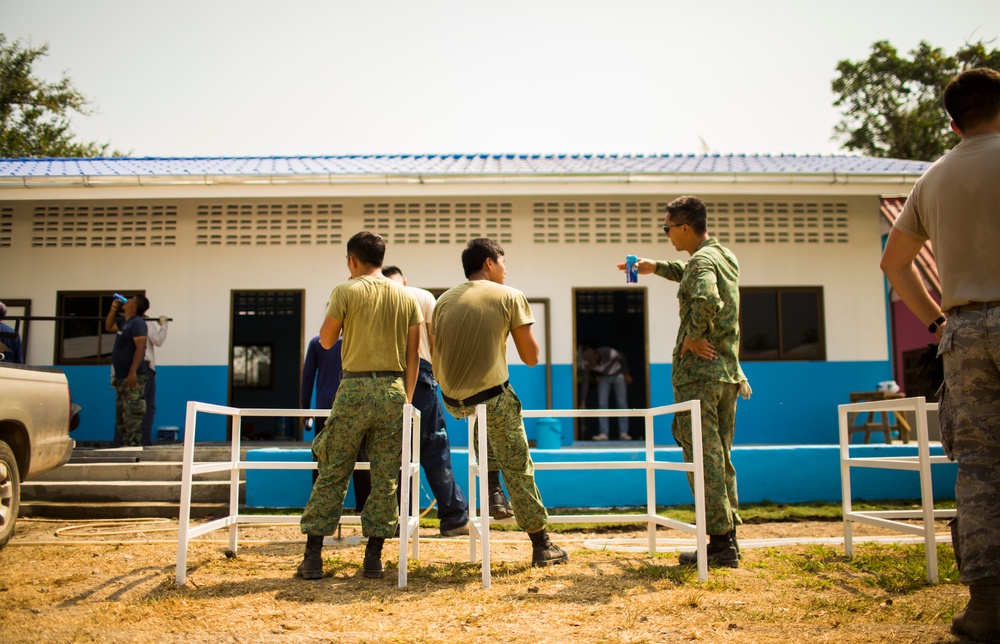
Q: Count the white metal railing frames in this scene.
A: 3